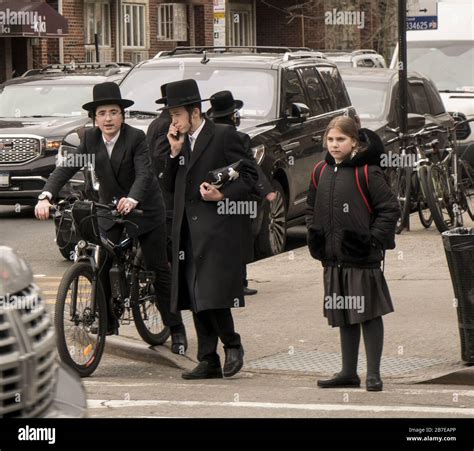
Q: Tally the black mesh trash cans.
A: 1